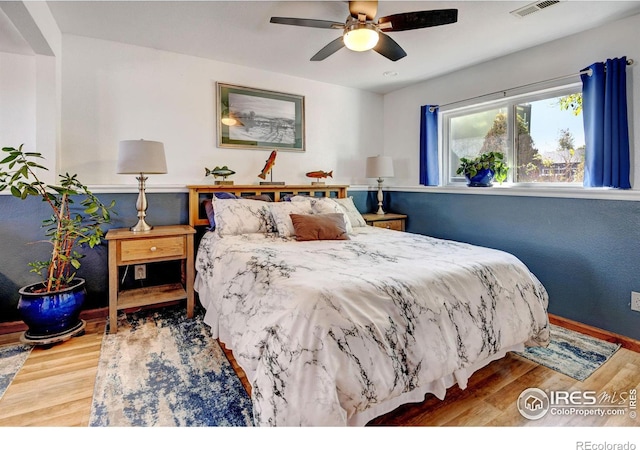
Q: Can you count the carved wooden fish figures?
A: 3